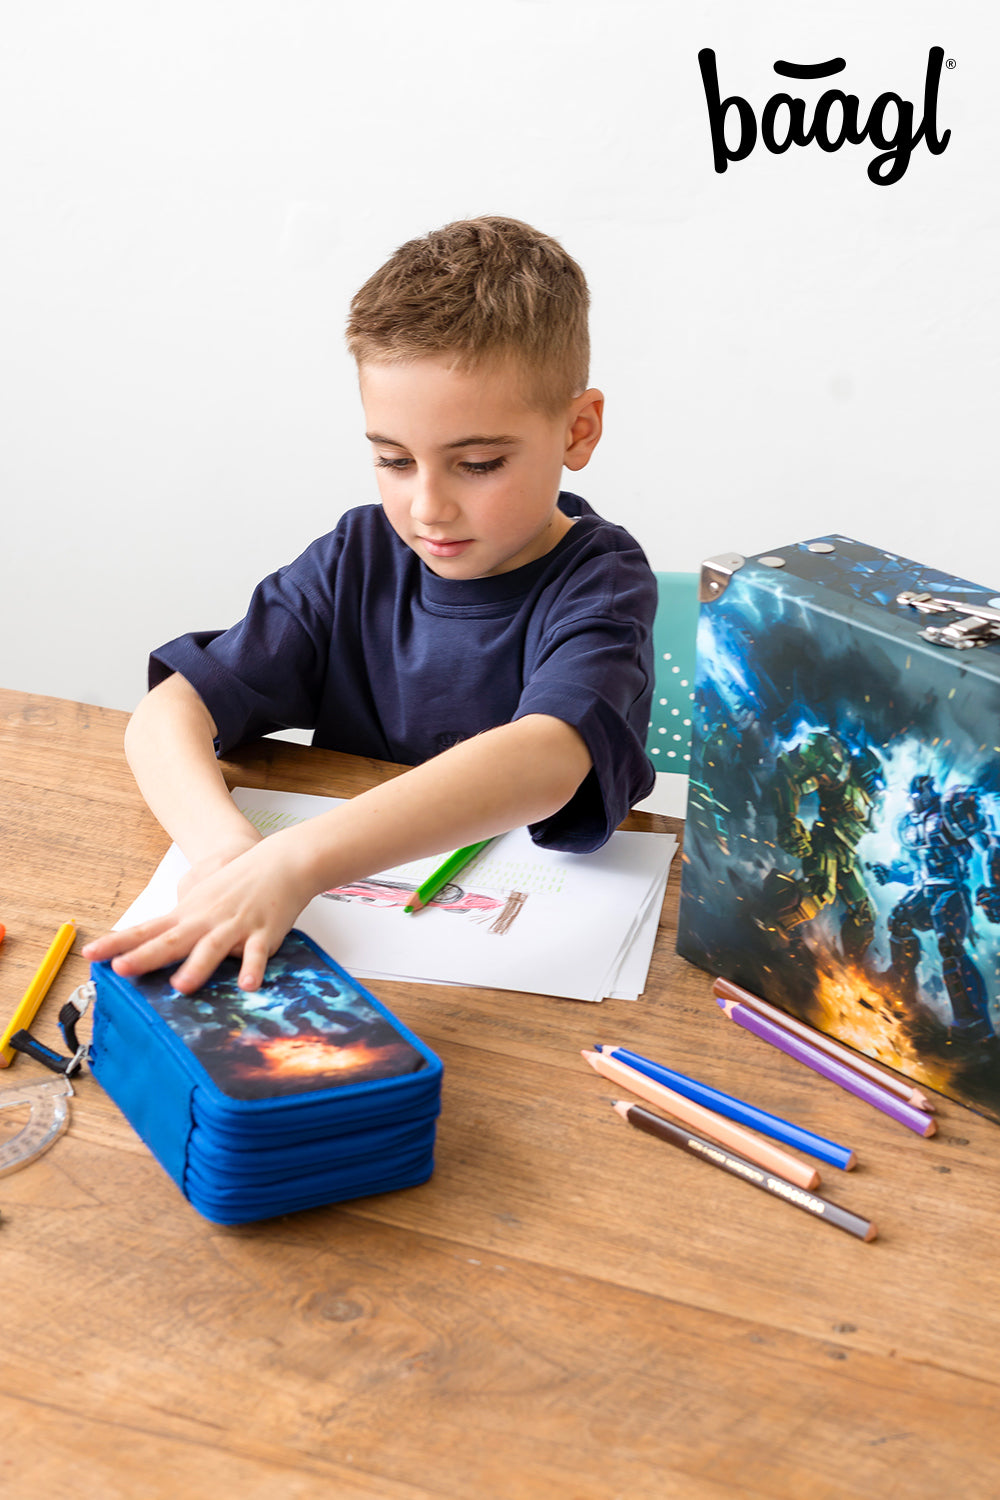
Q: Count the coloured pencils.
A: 7